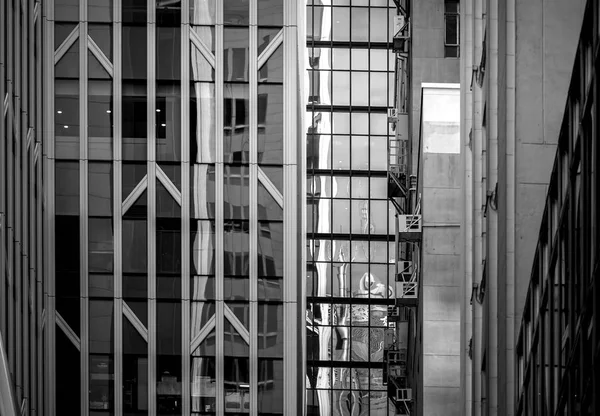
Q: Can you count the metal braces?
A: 11